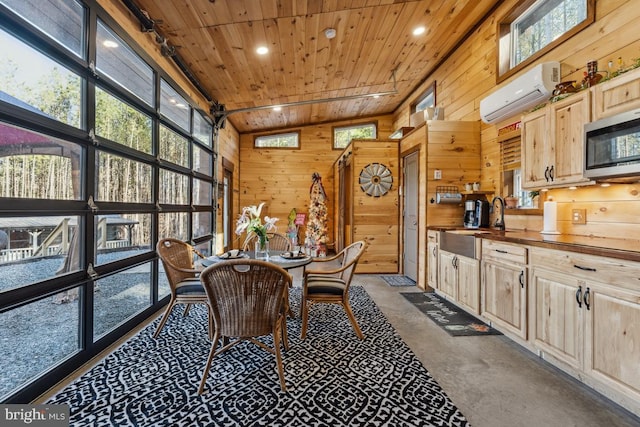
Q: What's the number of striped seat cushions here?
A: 2